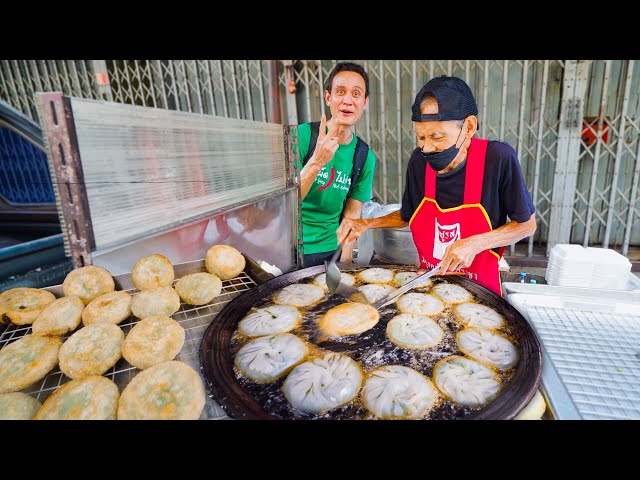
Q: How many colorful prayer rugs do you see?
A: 0